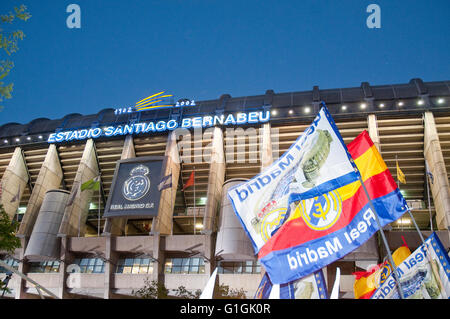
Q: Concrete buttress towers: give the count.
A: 9